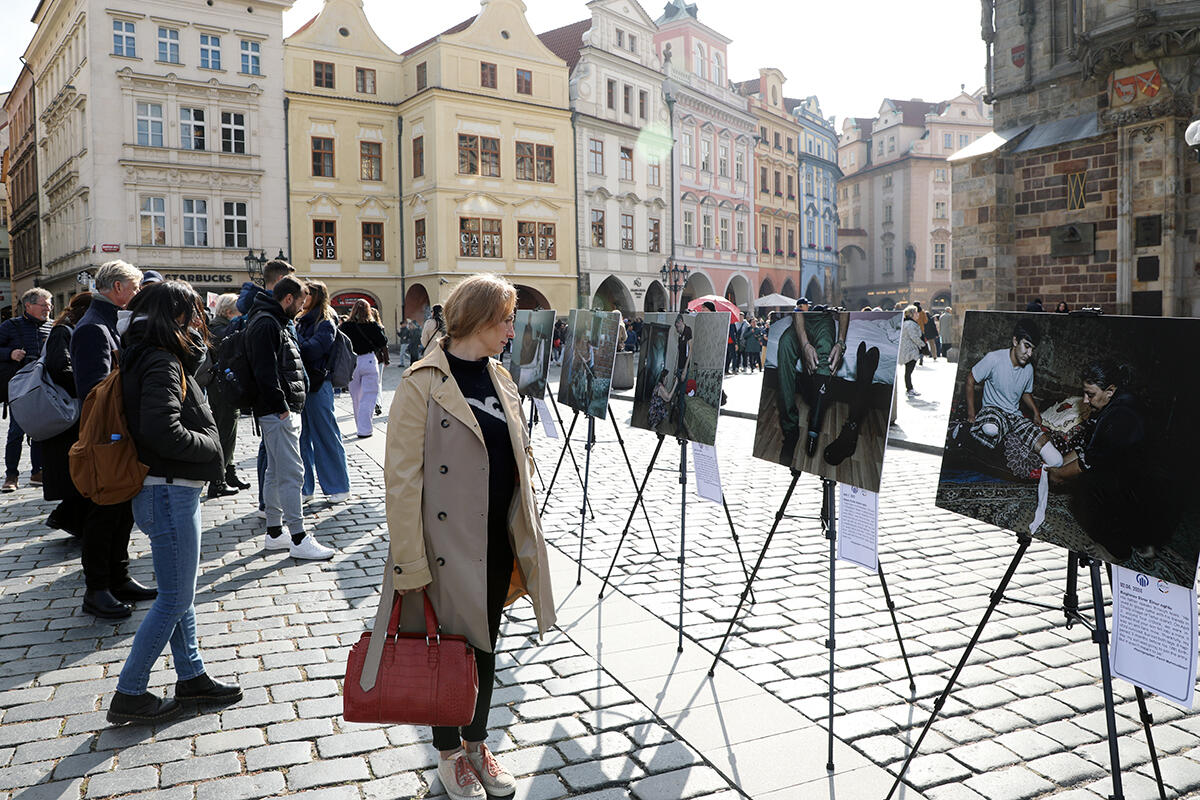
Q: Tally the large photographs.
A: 5